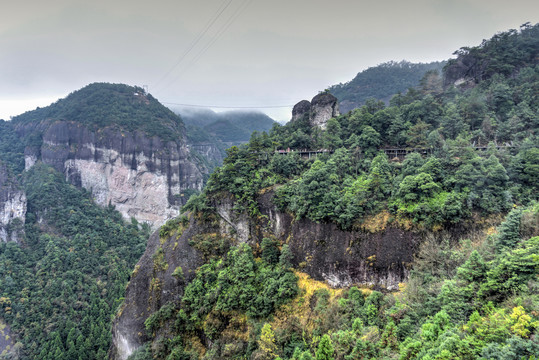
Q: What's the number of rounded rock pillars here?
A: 2